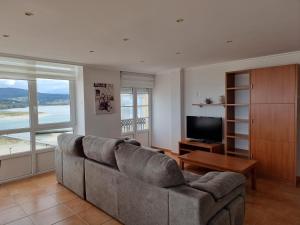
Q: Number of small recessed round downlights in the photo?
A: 8